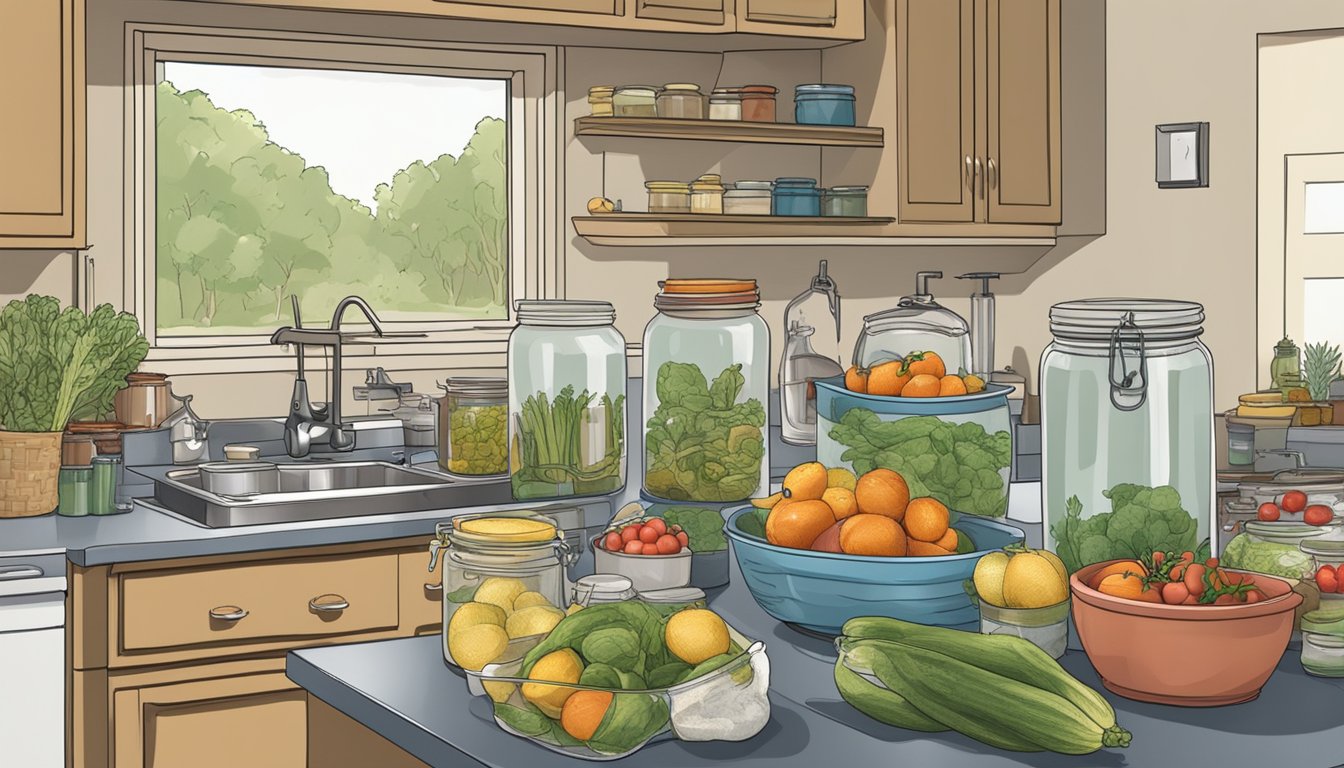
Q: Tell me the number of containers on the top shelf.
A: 6